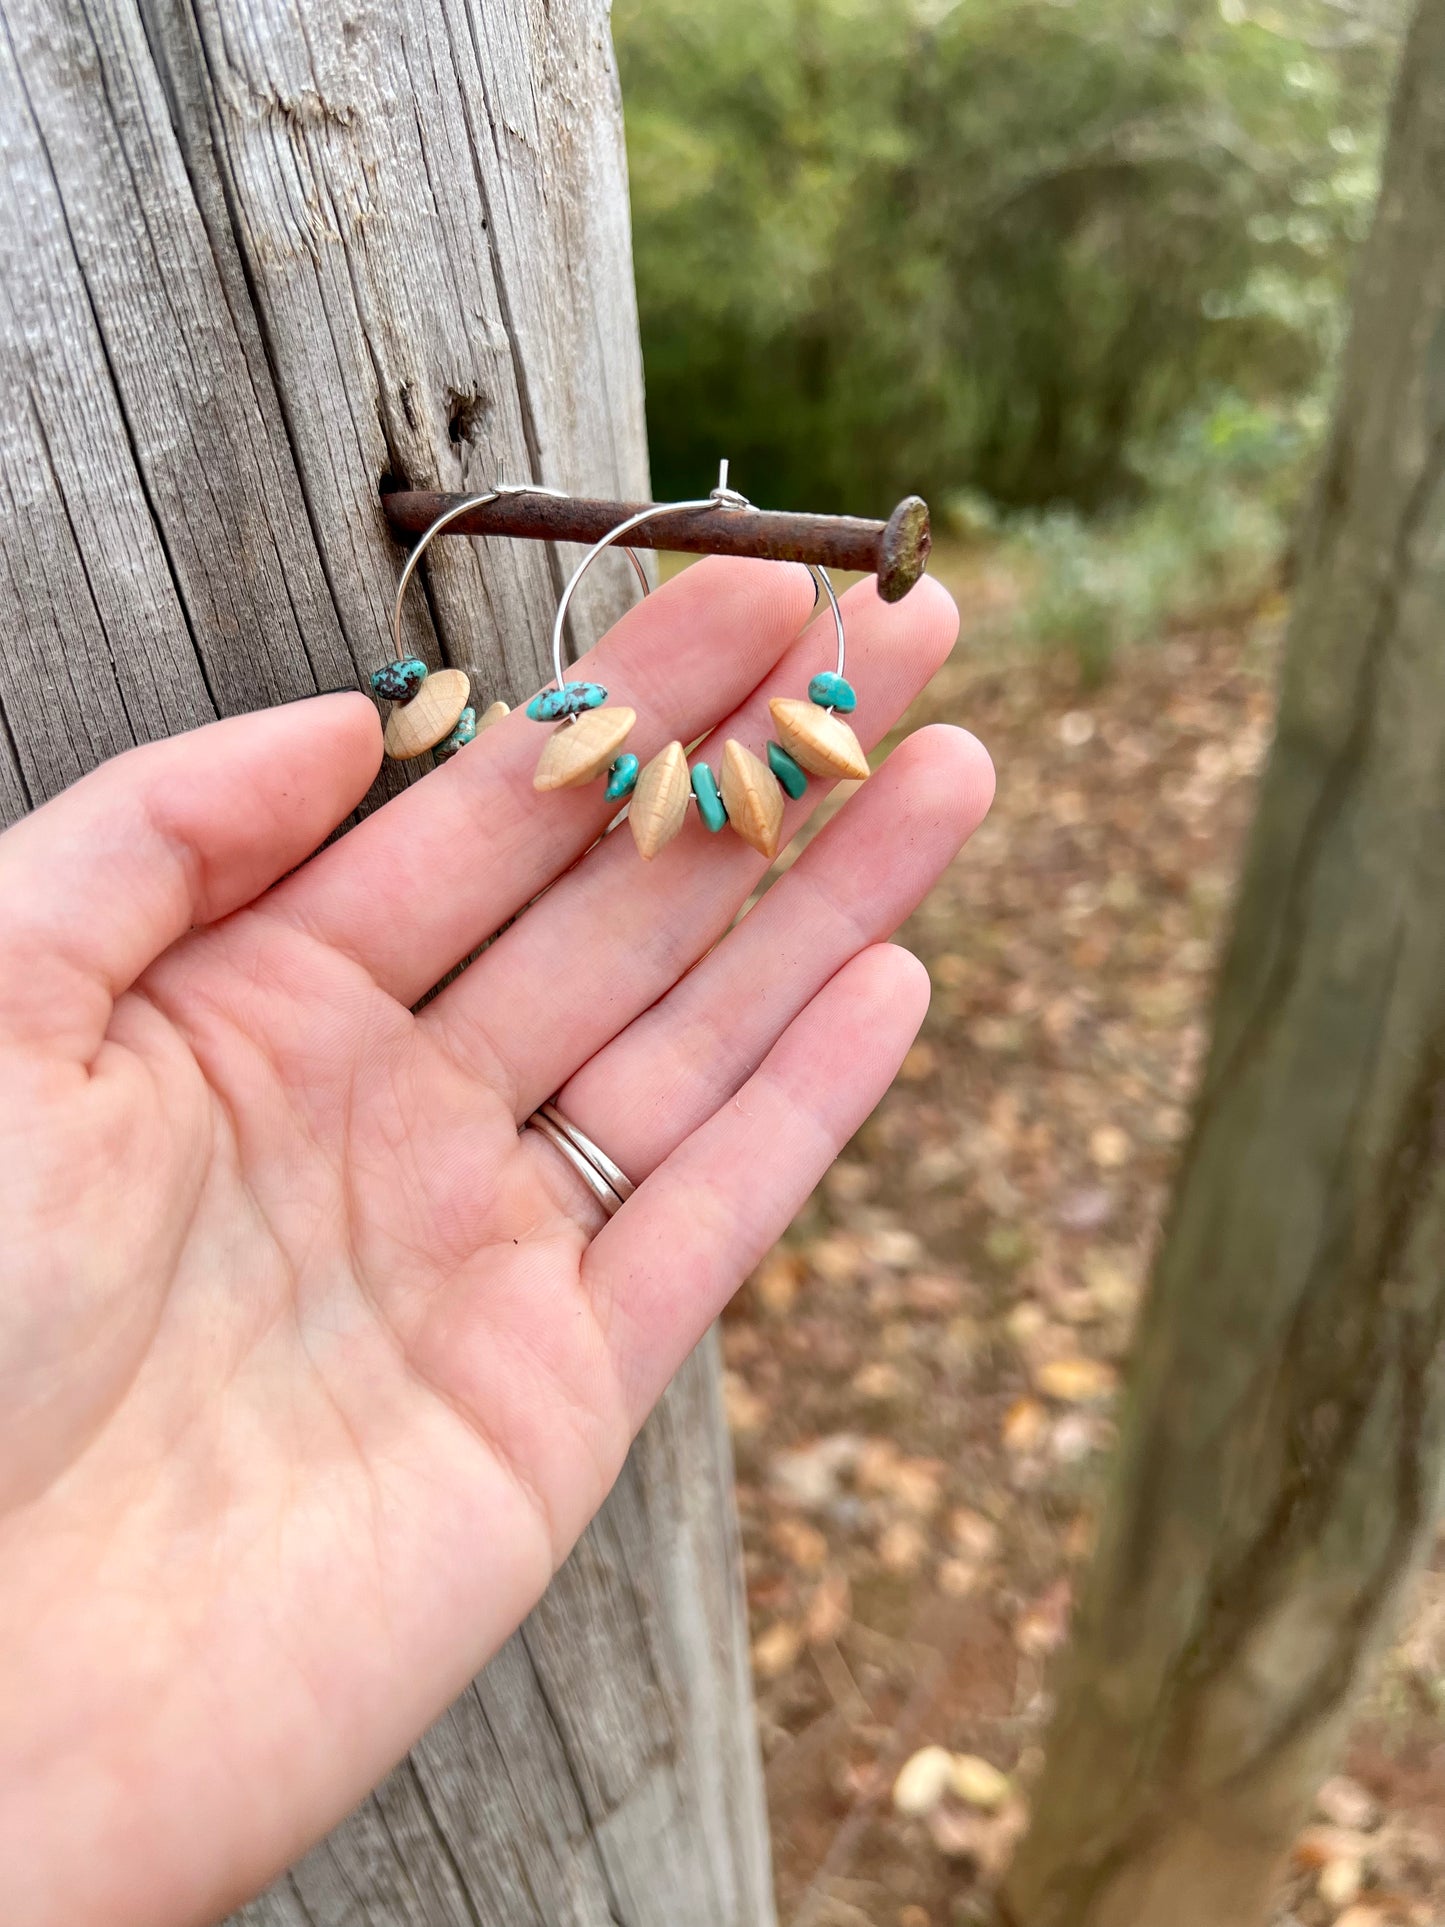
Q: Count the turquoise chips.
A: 7